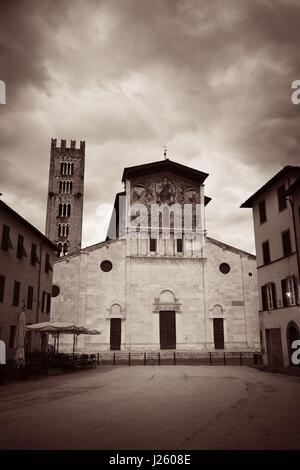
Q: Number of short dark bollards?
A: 9